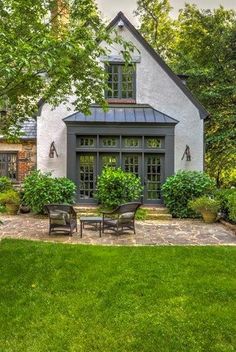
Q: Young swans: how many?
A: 0